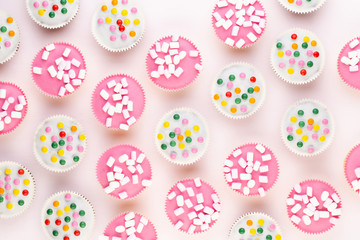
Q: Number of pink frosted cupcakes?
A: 12